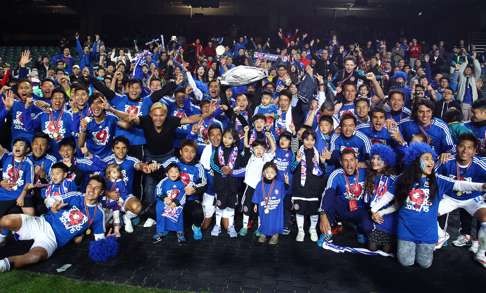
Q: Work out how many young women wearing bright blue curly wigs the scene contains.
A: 2